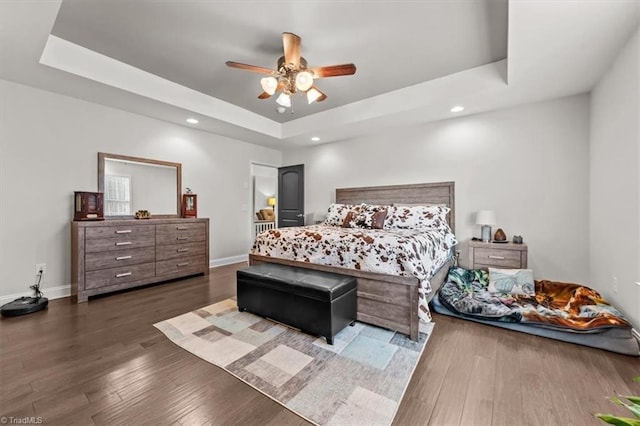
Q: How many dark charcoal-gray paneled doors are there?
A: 1